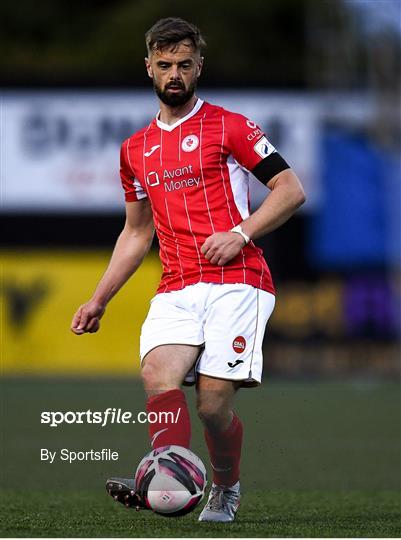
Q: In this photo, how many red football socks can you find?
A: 2